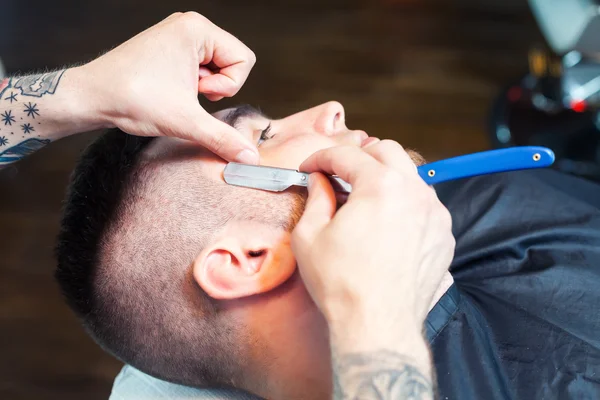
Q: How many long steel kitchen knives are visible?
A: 0